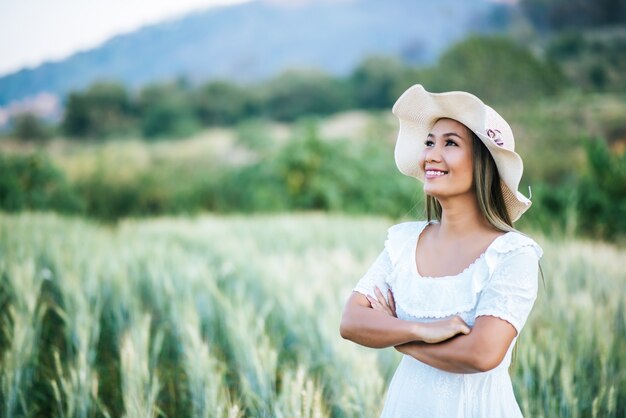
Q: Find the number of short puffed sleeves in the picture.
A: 2